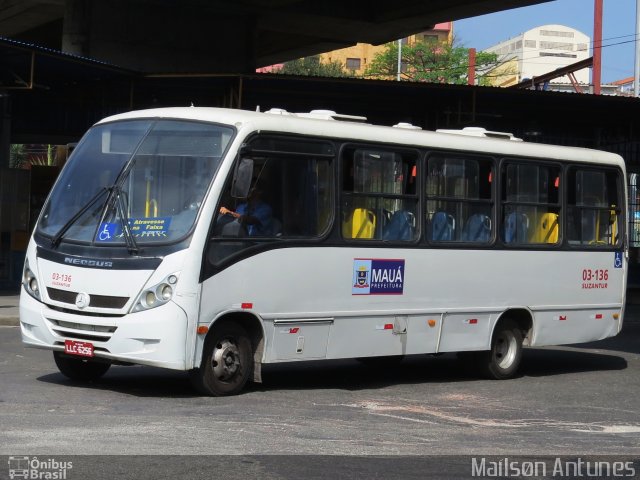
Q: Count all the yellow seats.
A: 2